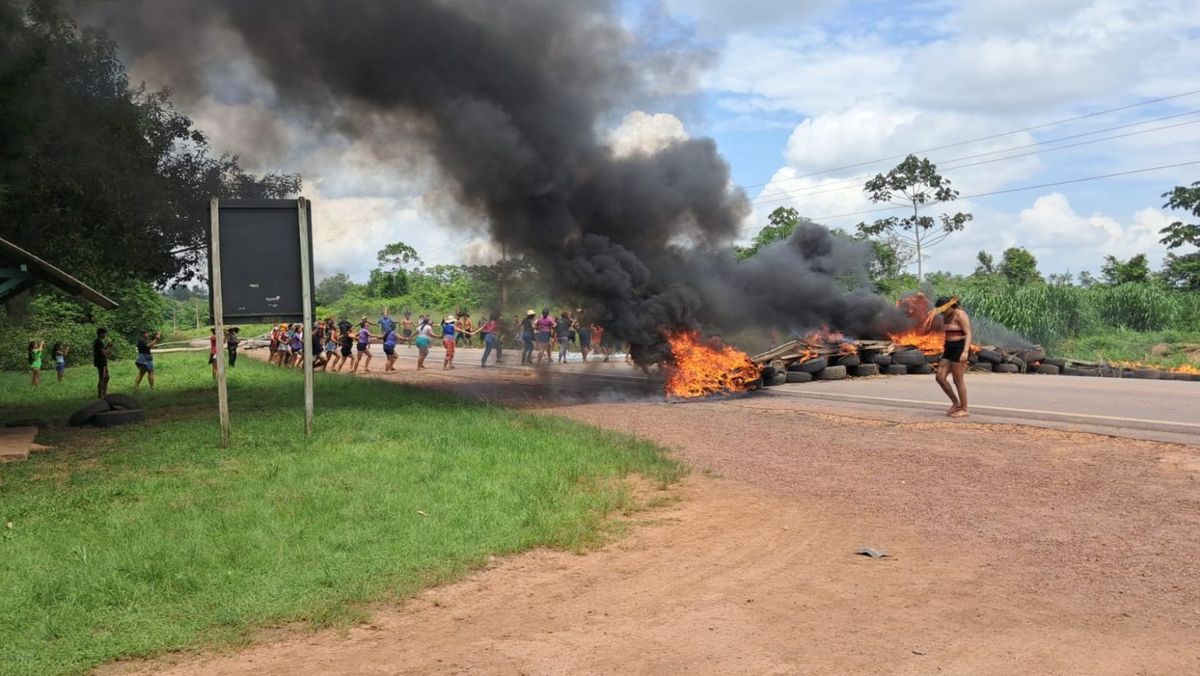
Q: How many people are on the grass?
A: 6